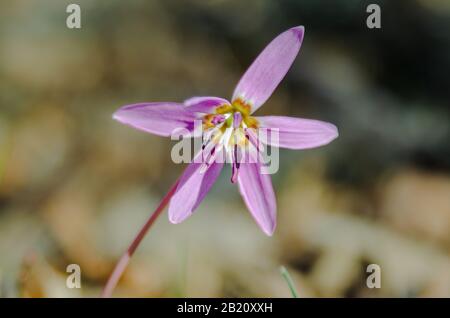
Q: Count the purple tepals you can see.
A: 6